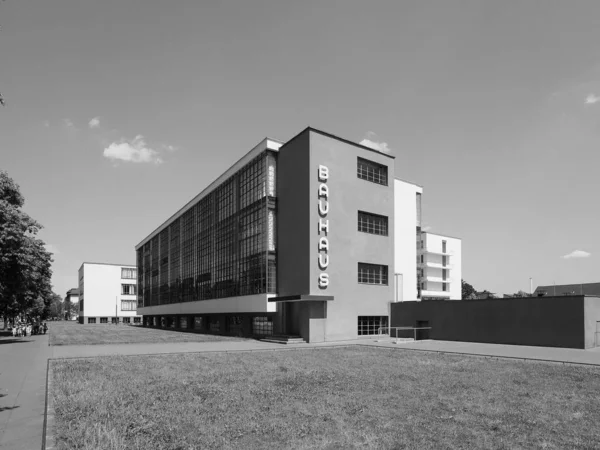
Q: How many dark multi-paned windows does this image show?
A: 4